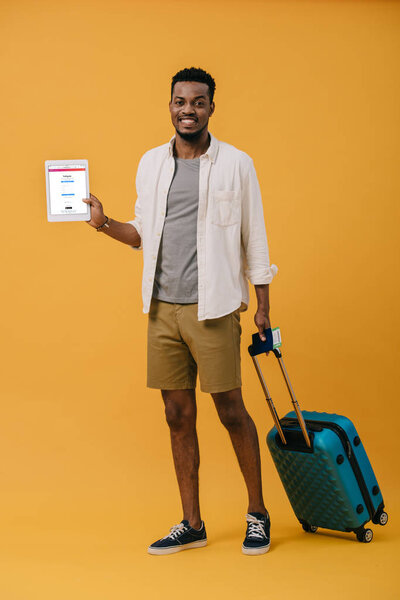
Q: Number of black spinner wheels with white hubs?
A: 3